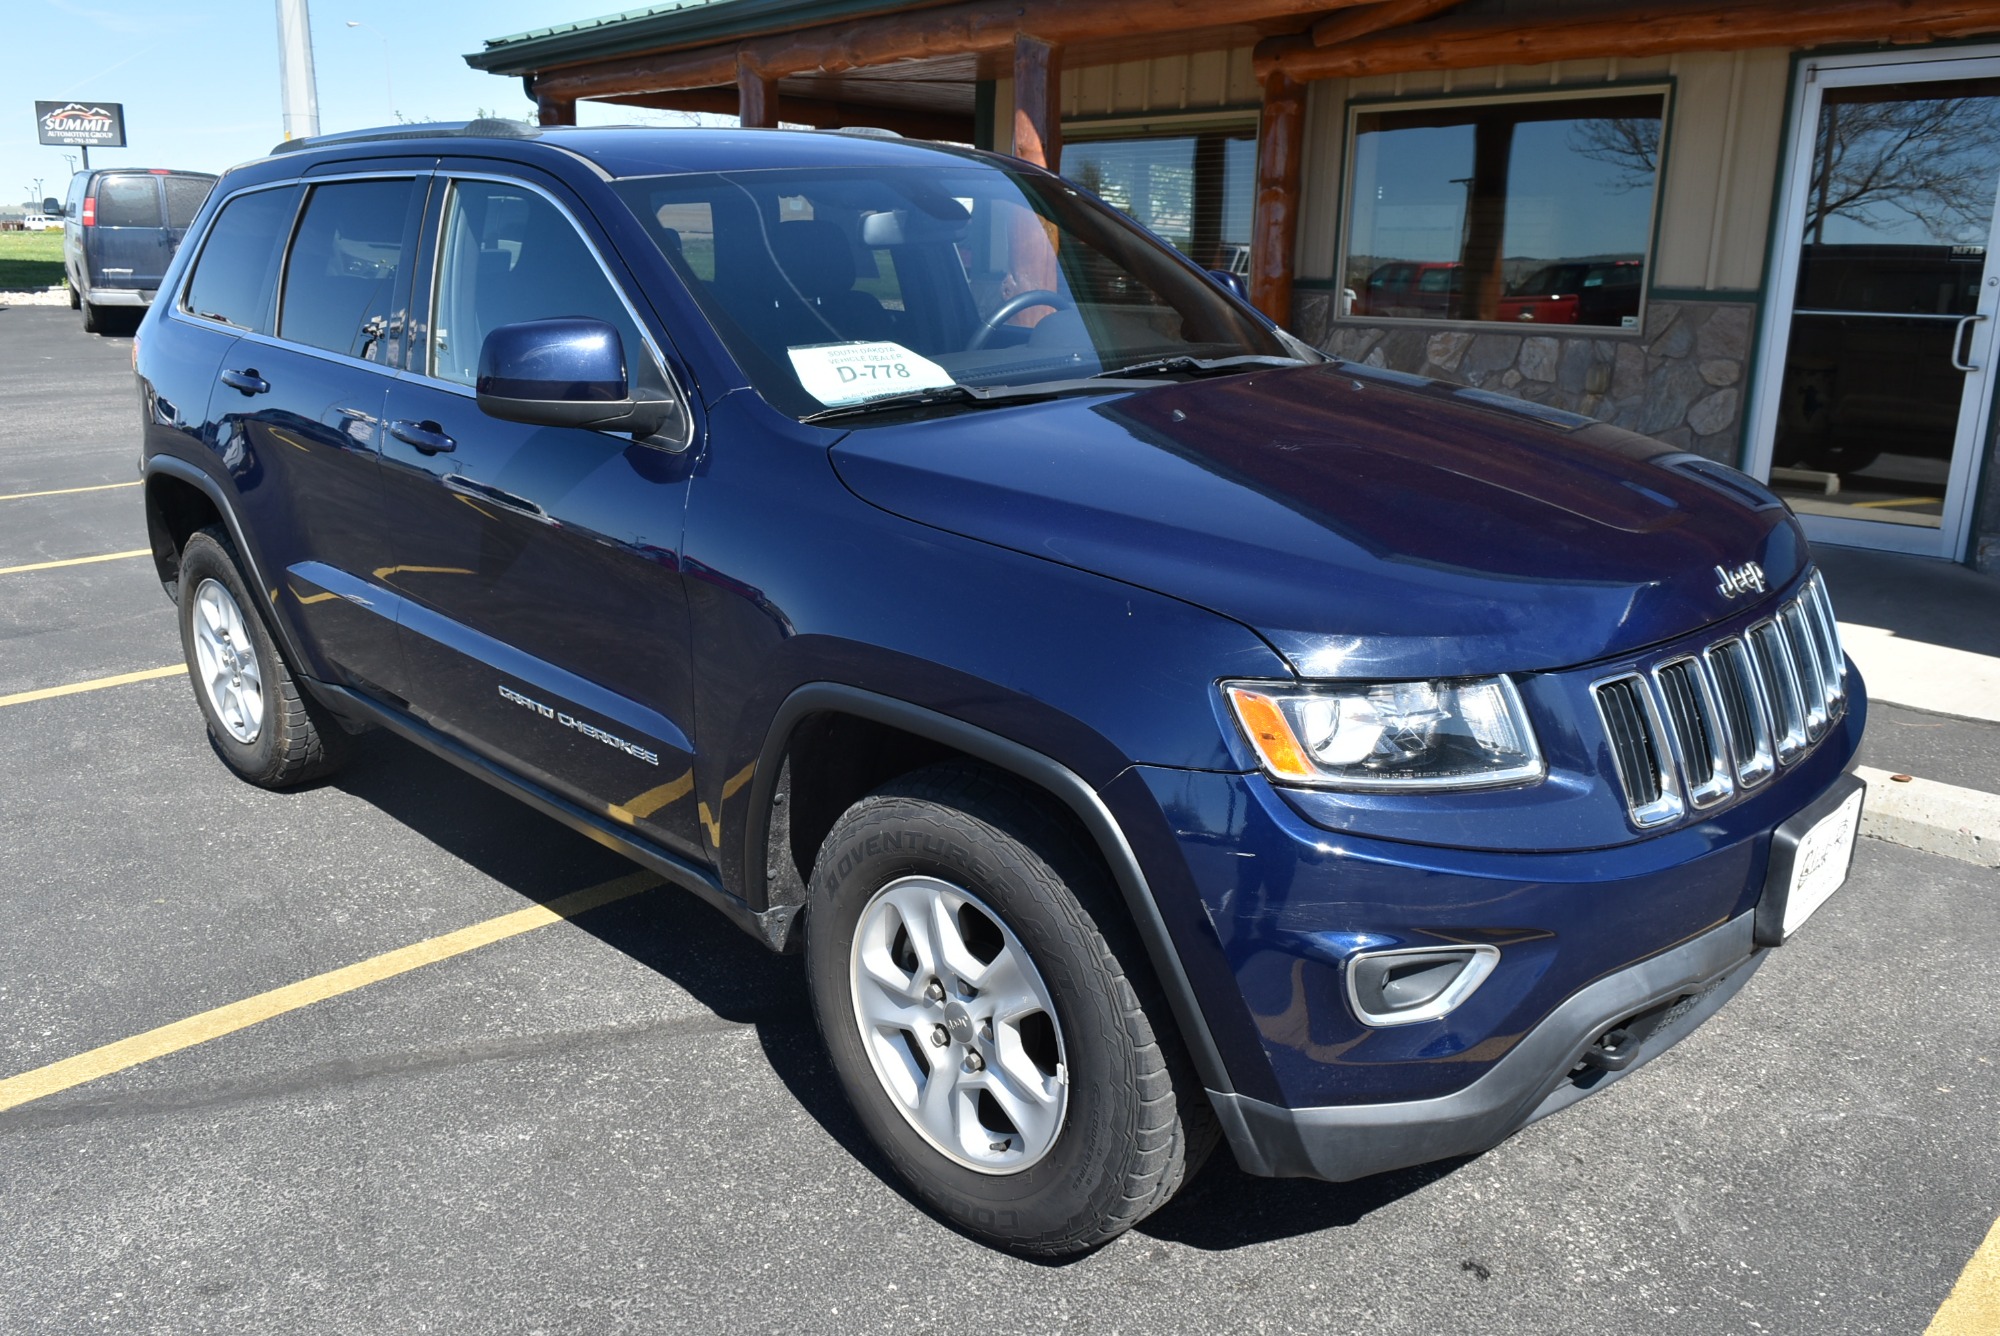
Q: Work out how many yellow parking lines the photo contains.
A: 5